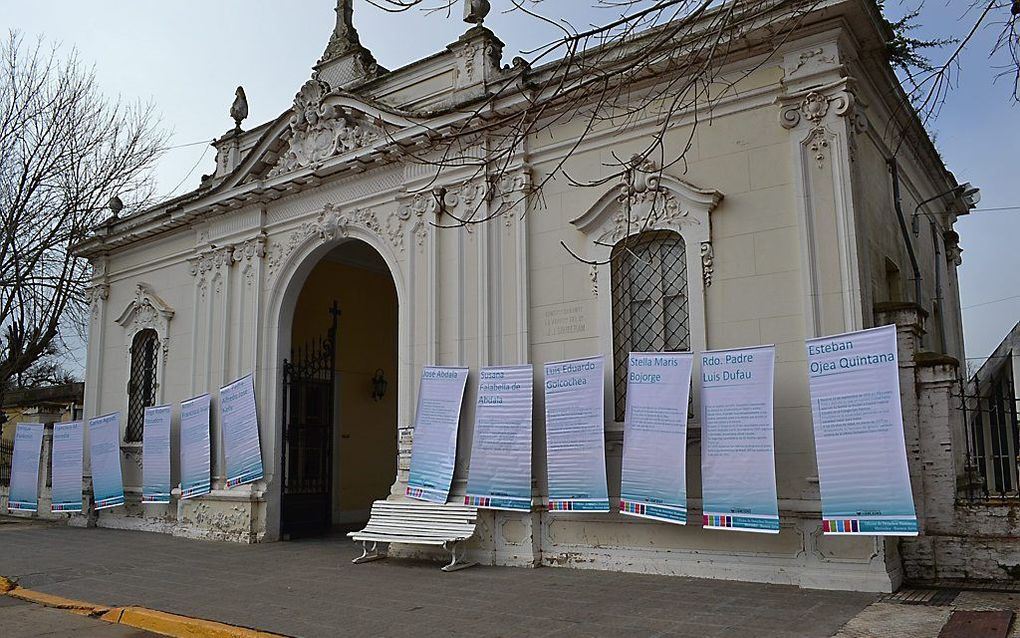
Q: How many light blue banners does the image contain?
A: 12